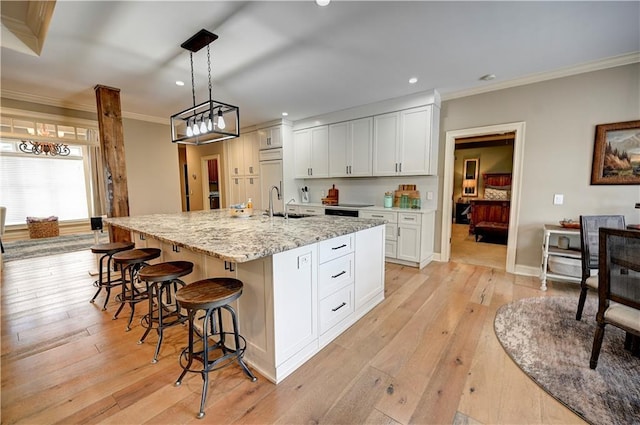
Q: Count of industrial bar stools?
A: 4